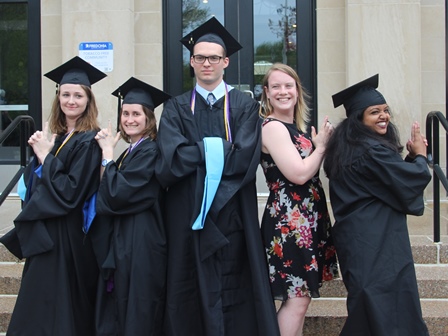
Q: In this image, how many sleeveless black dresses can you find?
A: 1